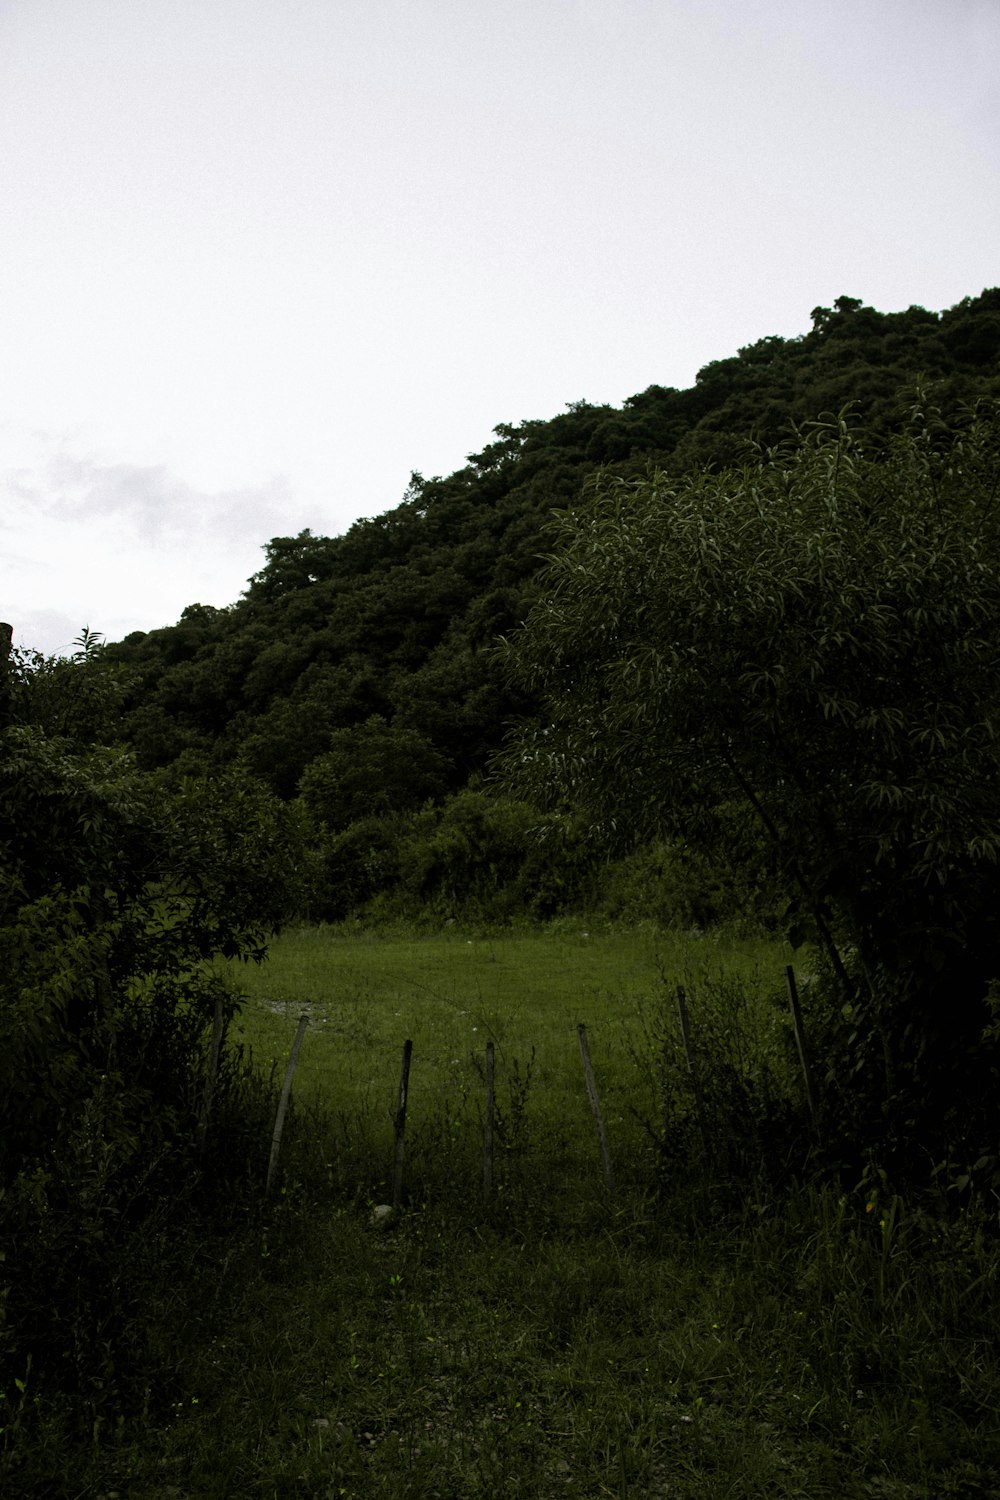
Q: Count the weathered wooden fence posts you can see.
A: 7